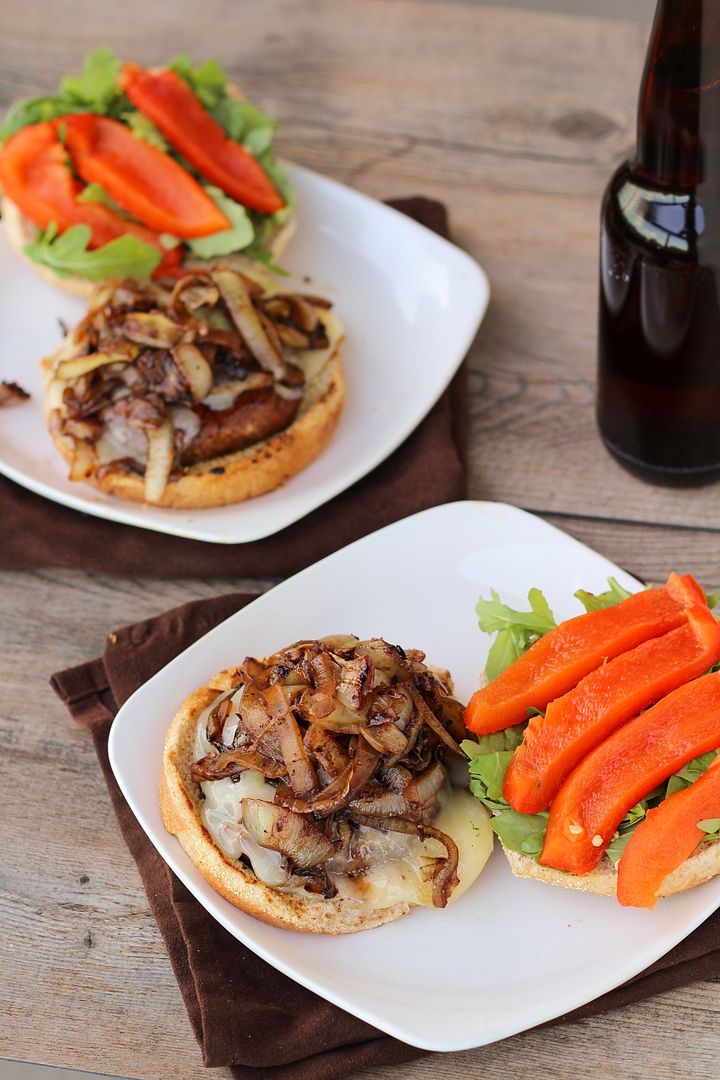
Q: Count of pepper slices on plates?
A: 7